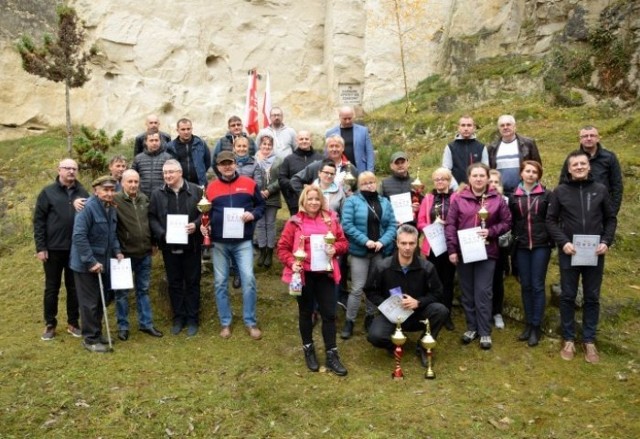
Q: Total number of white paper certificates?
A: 9